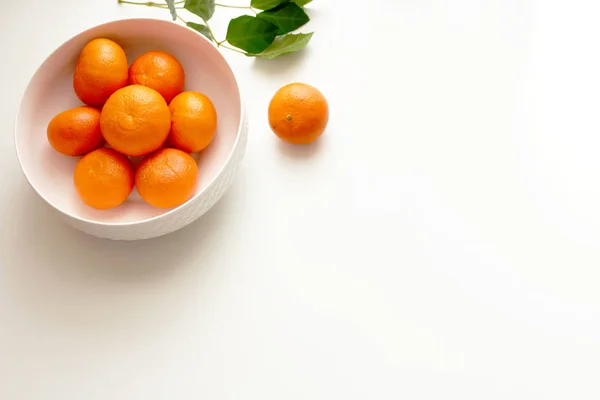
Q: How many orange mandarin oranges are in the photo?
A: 8